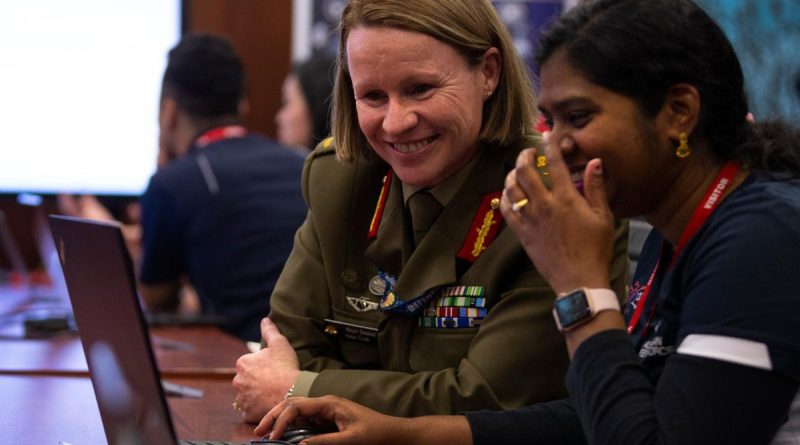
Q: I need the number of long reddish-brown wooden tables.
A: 2